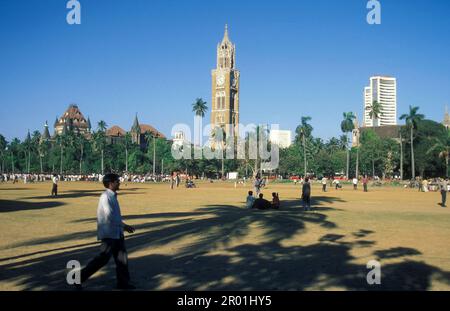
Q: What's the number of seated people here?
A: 3